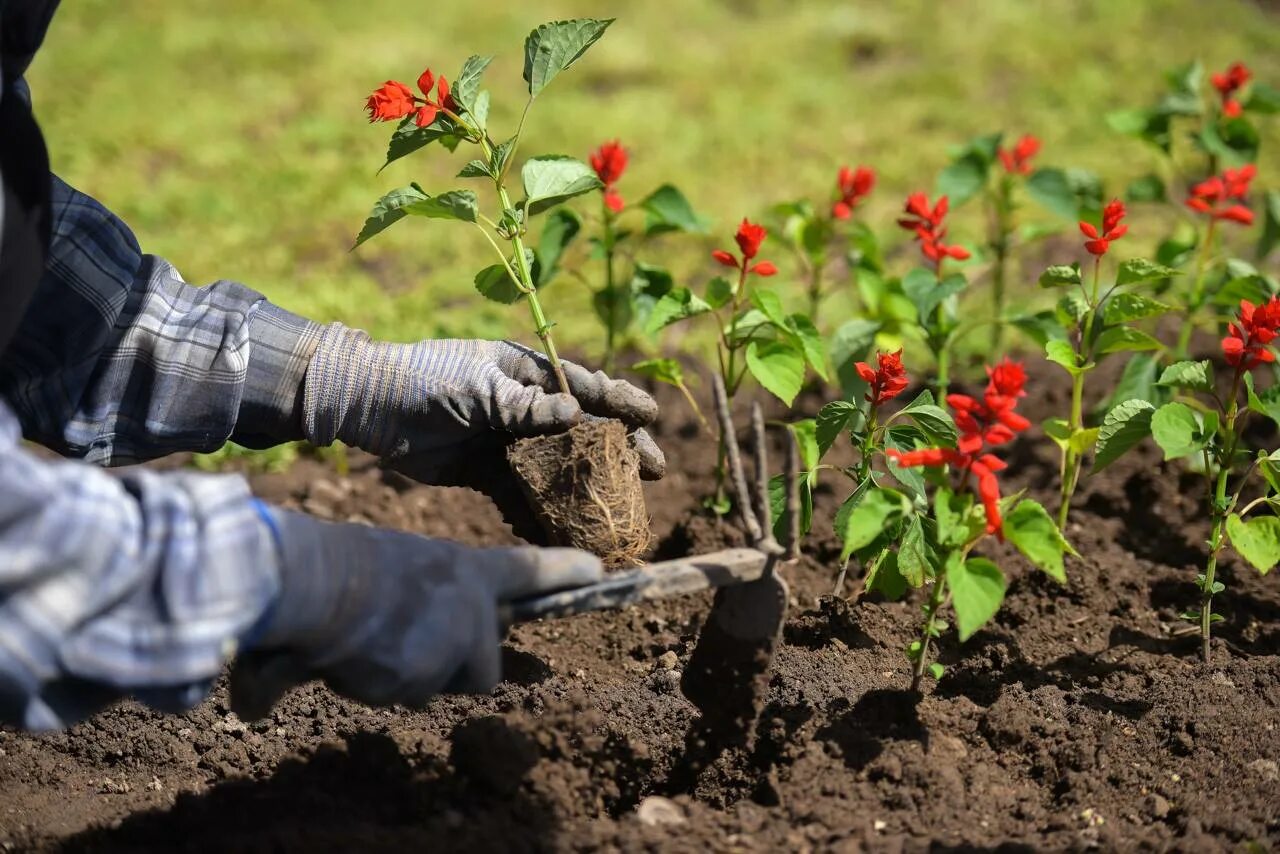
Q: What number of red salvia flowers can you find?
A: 12